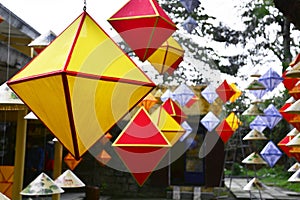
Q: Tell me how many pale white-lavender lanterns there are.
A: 12